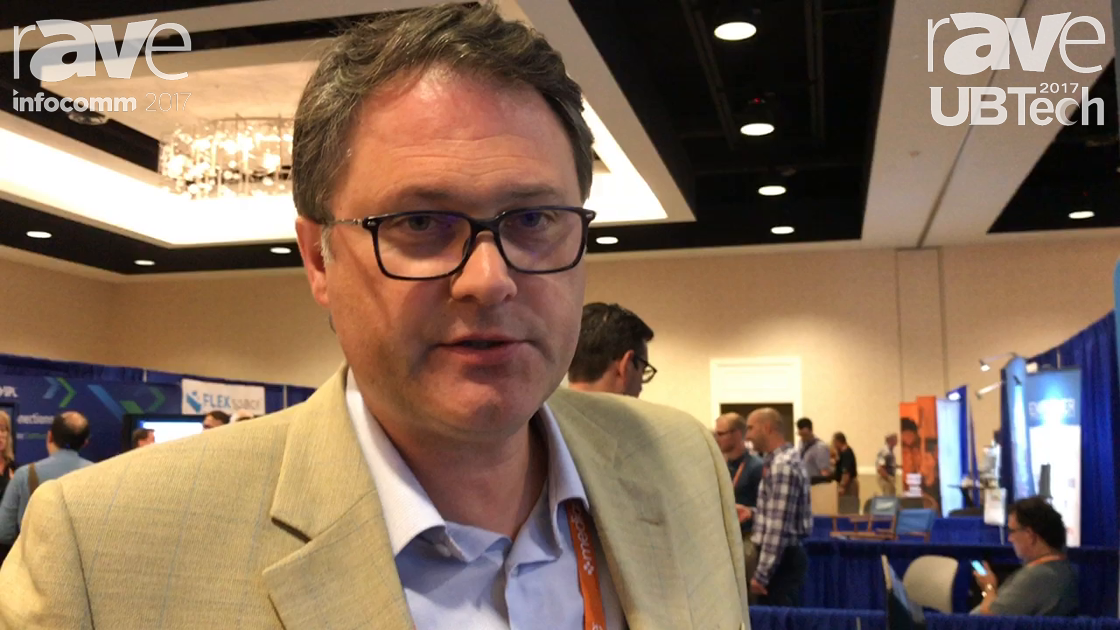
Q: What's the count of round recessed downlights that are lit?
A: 9